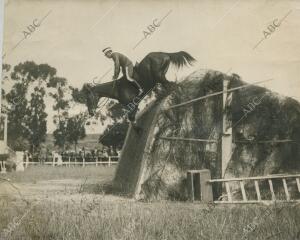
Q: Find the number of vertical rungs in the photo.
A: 6